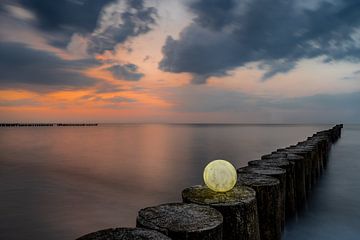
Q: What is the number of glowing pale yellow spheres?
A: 1